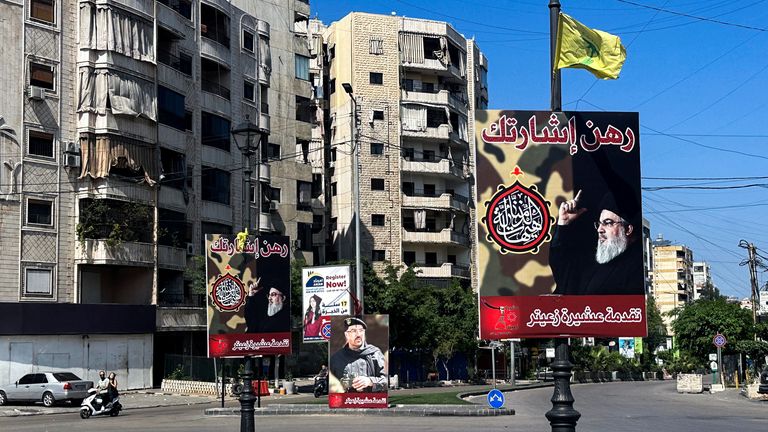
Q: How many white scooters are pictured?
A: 1